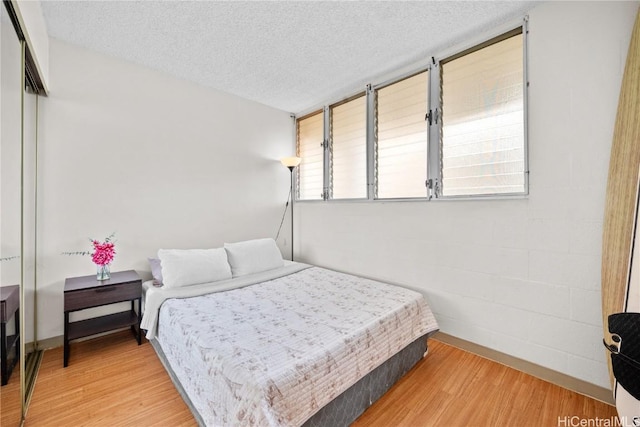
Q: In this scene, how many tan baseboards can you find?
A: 2